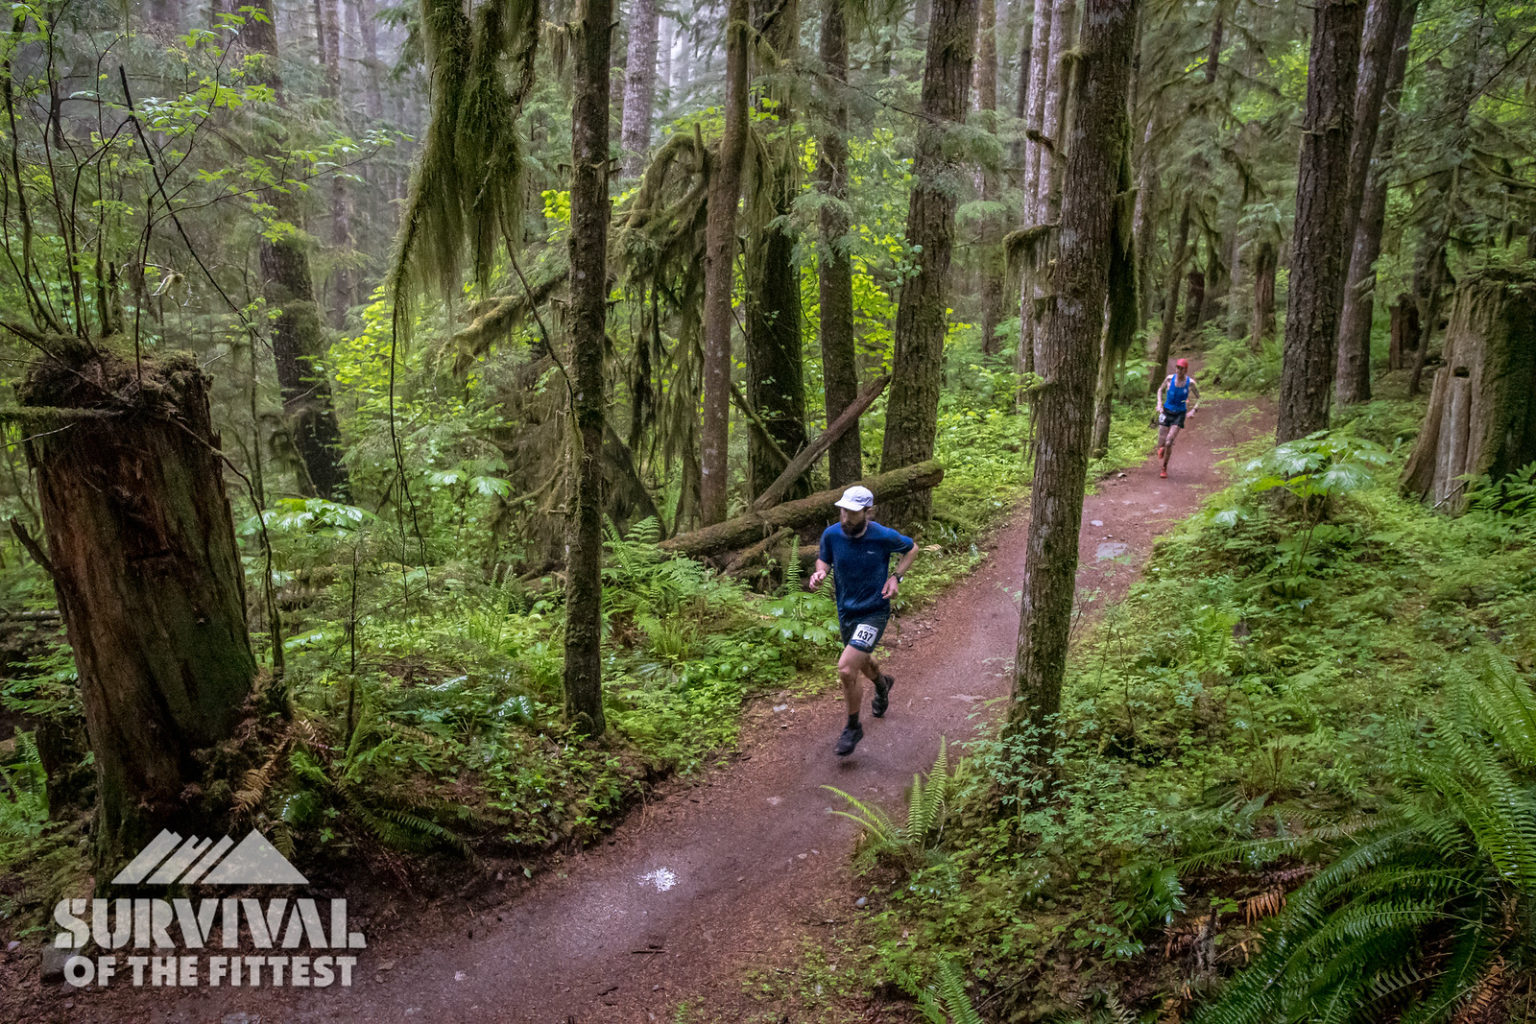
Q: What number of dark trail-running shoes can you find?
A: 2